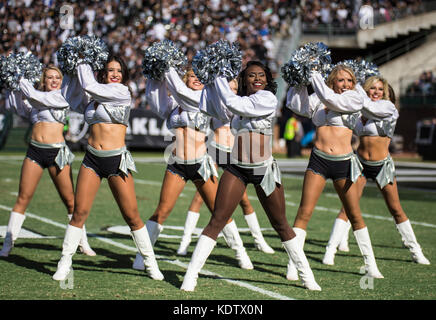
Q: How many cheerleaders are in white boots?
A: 7